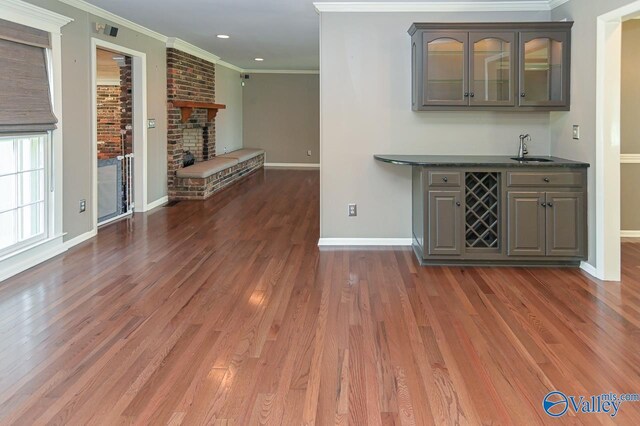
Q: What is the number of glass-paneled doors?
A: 3